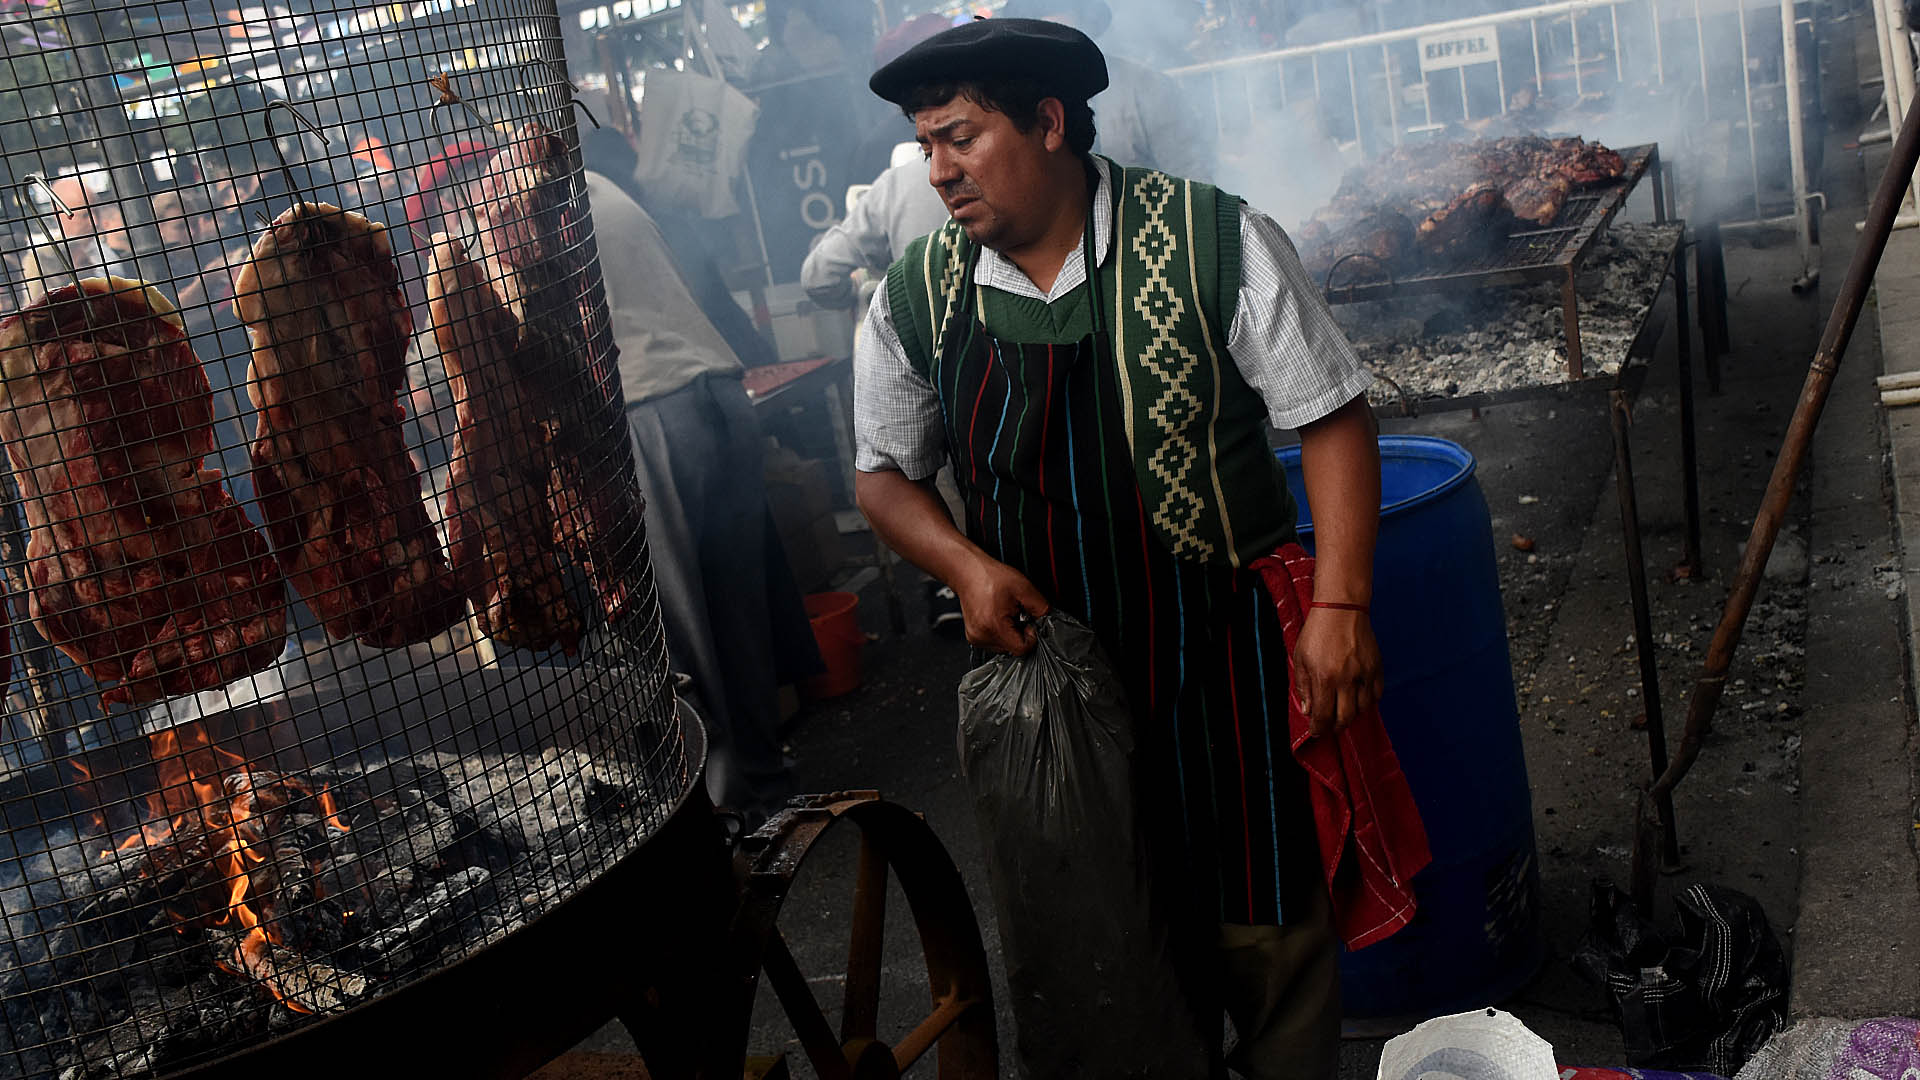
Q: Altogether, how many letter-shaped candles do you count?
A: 0